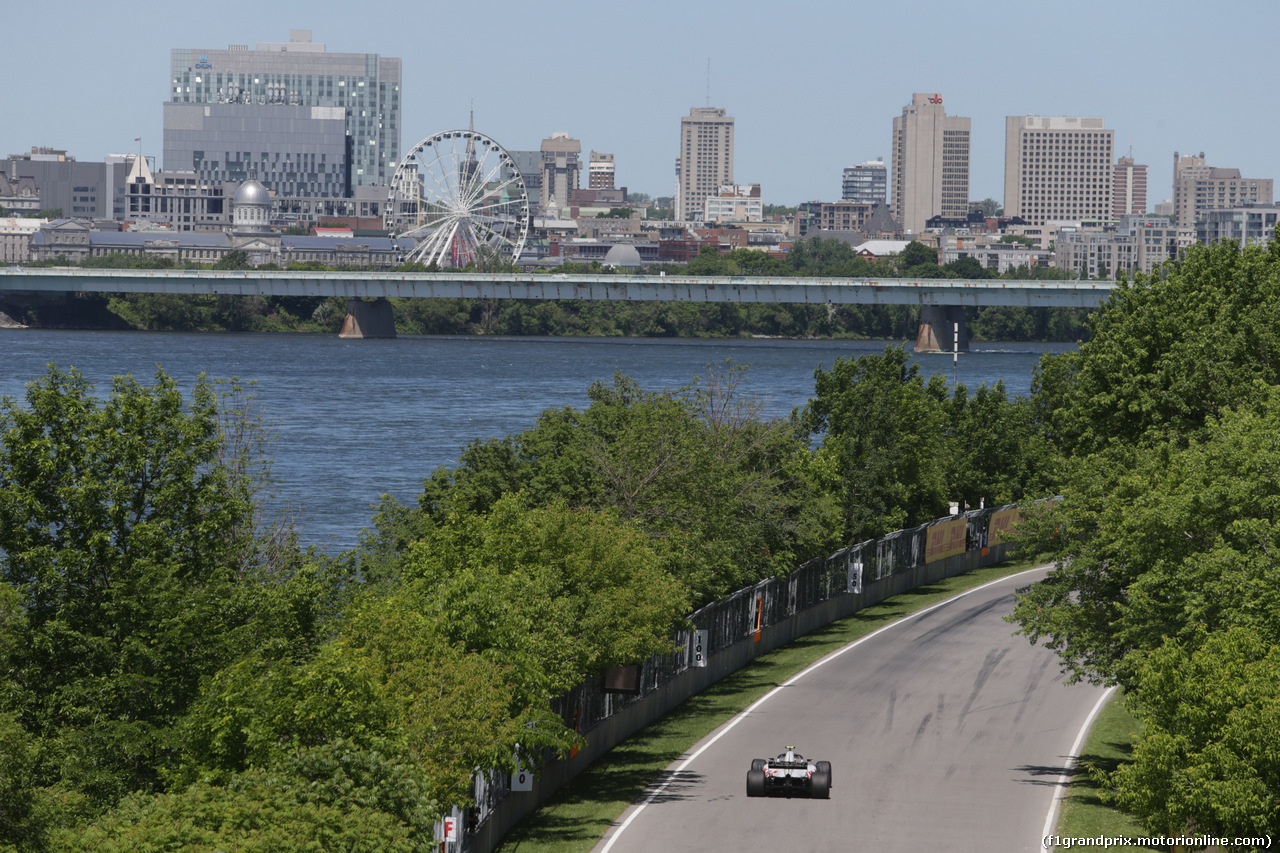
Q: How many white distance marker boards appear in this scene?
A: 3